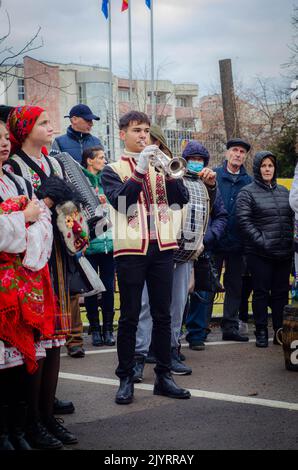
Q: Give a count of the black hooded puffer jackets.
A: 1